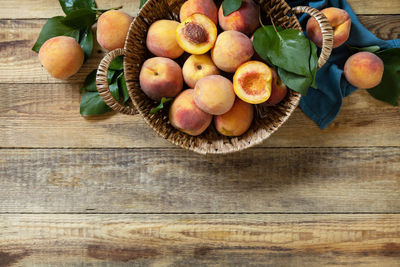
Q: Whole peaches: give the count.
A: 14